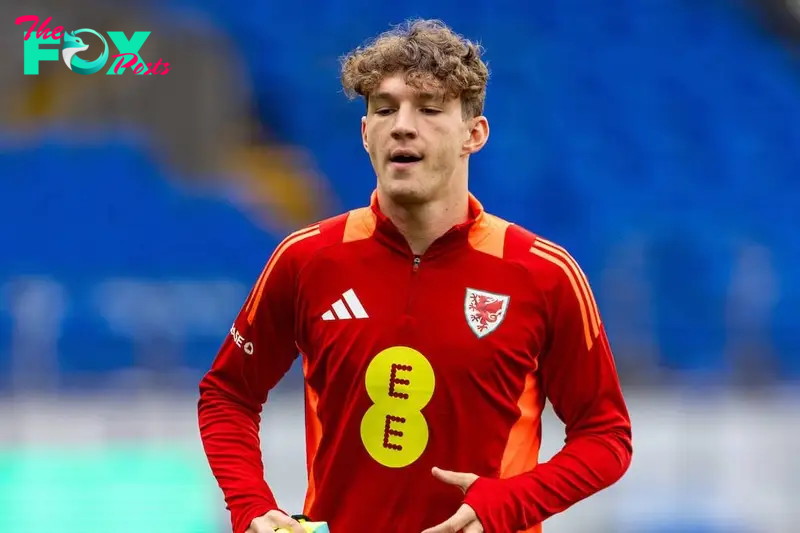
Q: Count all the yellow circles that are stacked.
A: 2